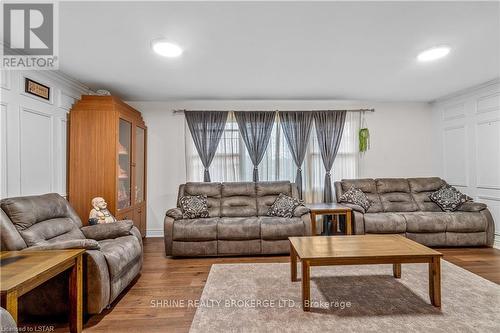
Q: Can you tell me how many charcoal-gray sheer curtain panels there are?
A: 4